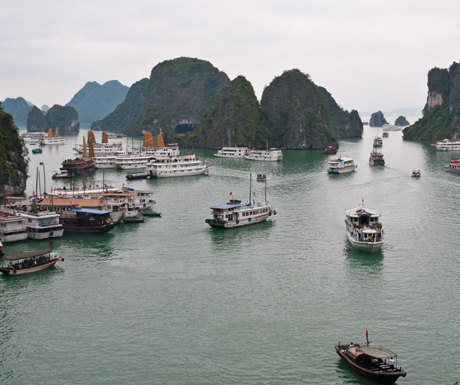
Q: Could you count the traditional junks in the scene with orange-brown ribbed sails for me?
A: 4